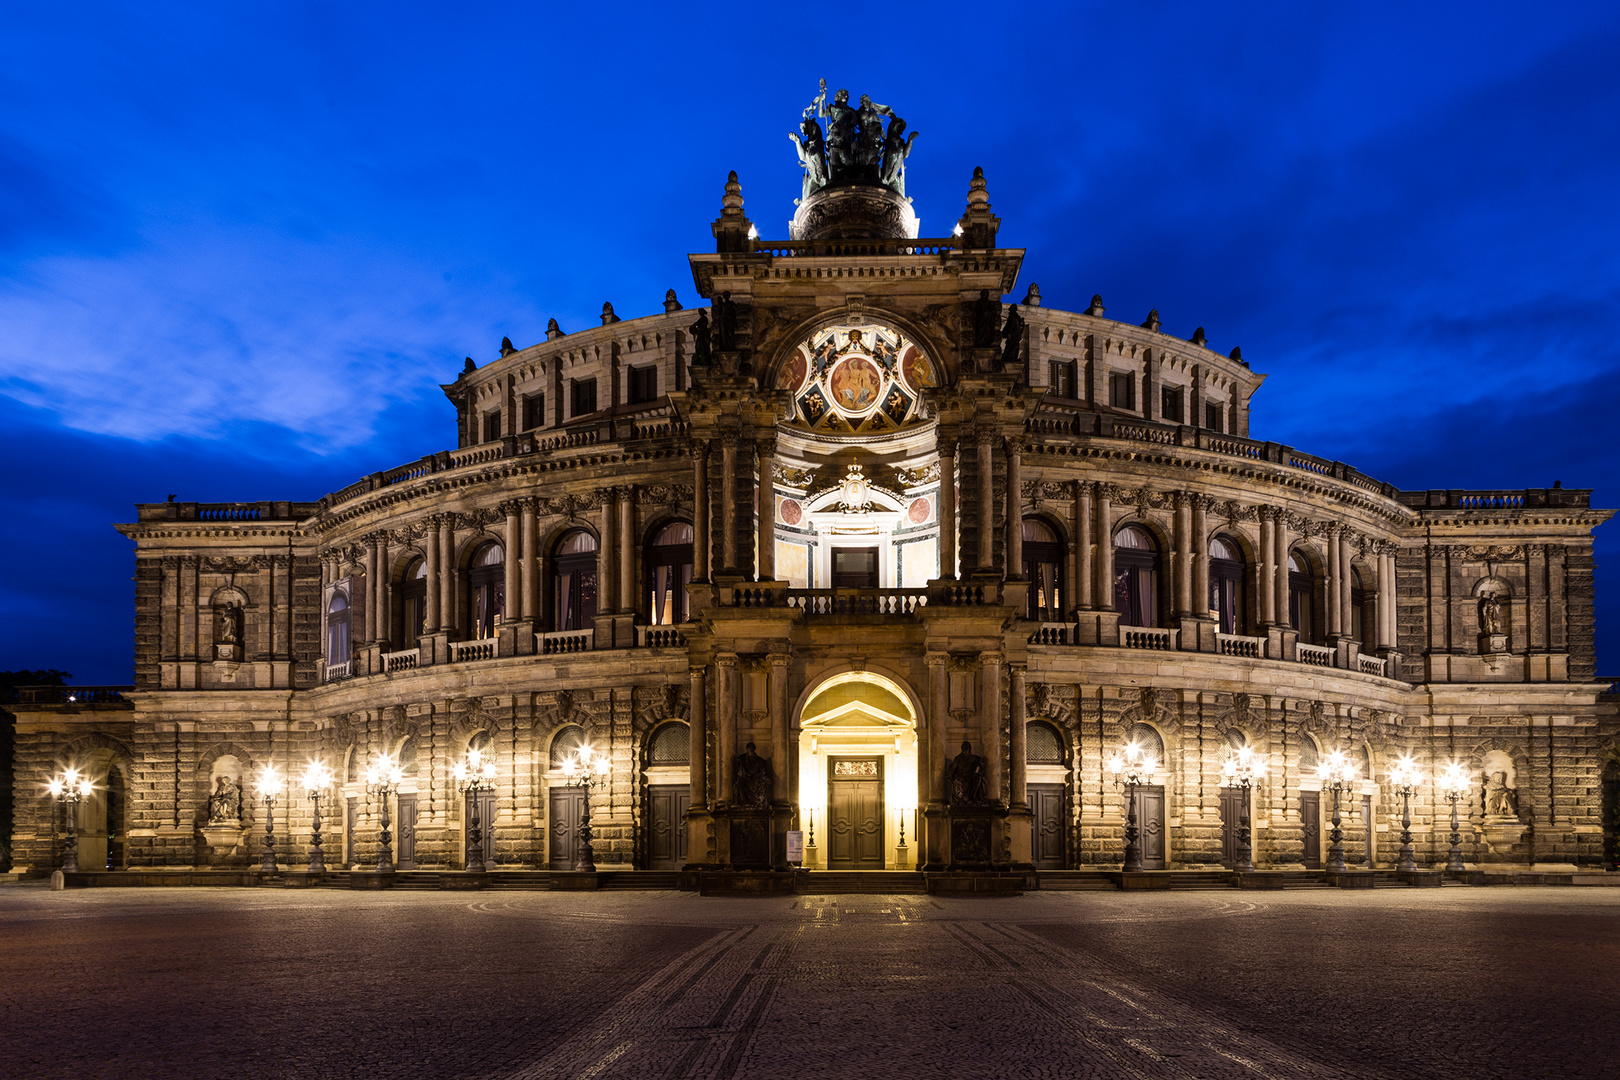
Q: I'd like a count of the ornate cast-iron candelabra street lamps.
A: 11